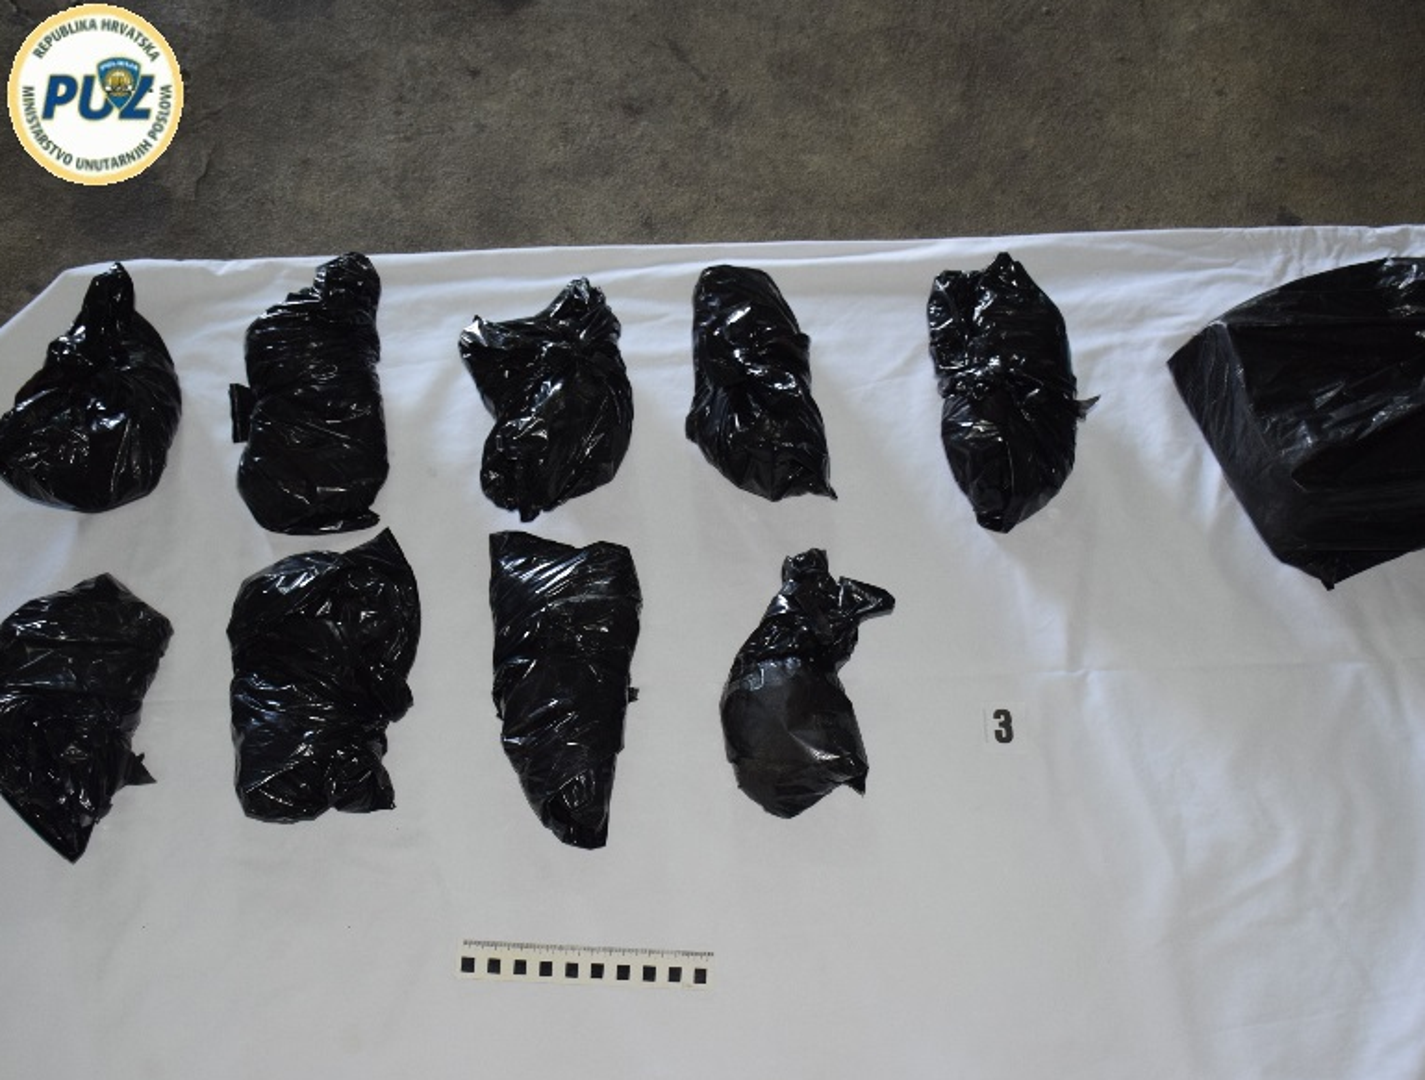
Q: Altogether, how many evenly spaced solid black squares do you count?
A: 10